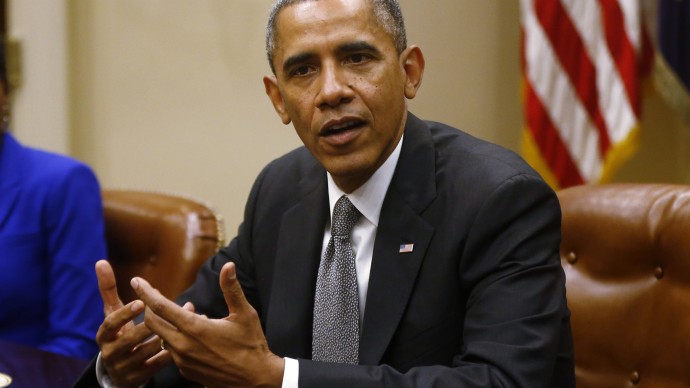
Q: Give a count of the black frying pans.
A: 0